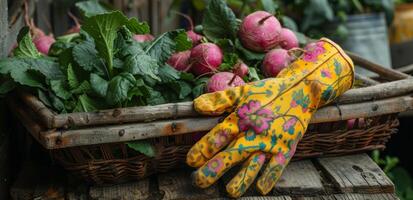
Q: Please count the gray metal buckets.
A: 1